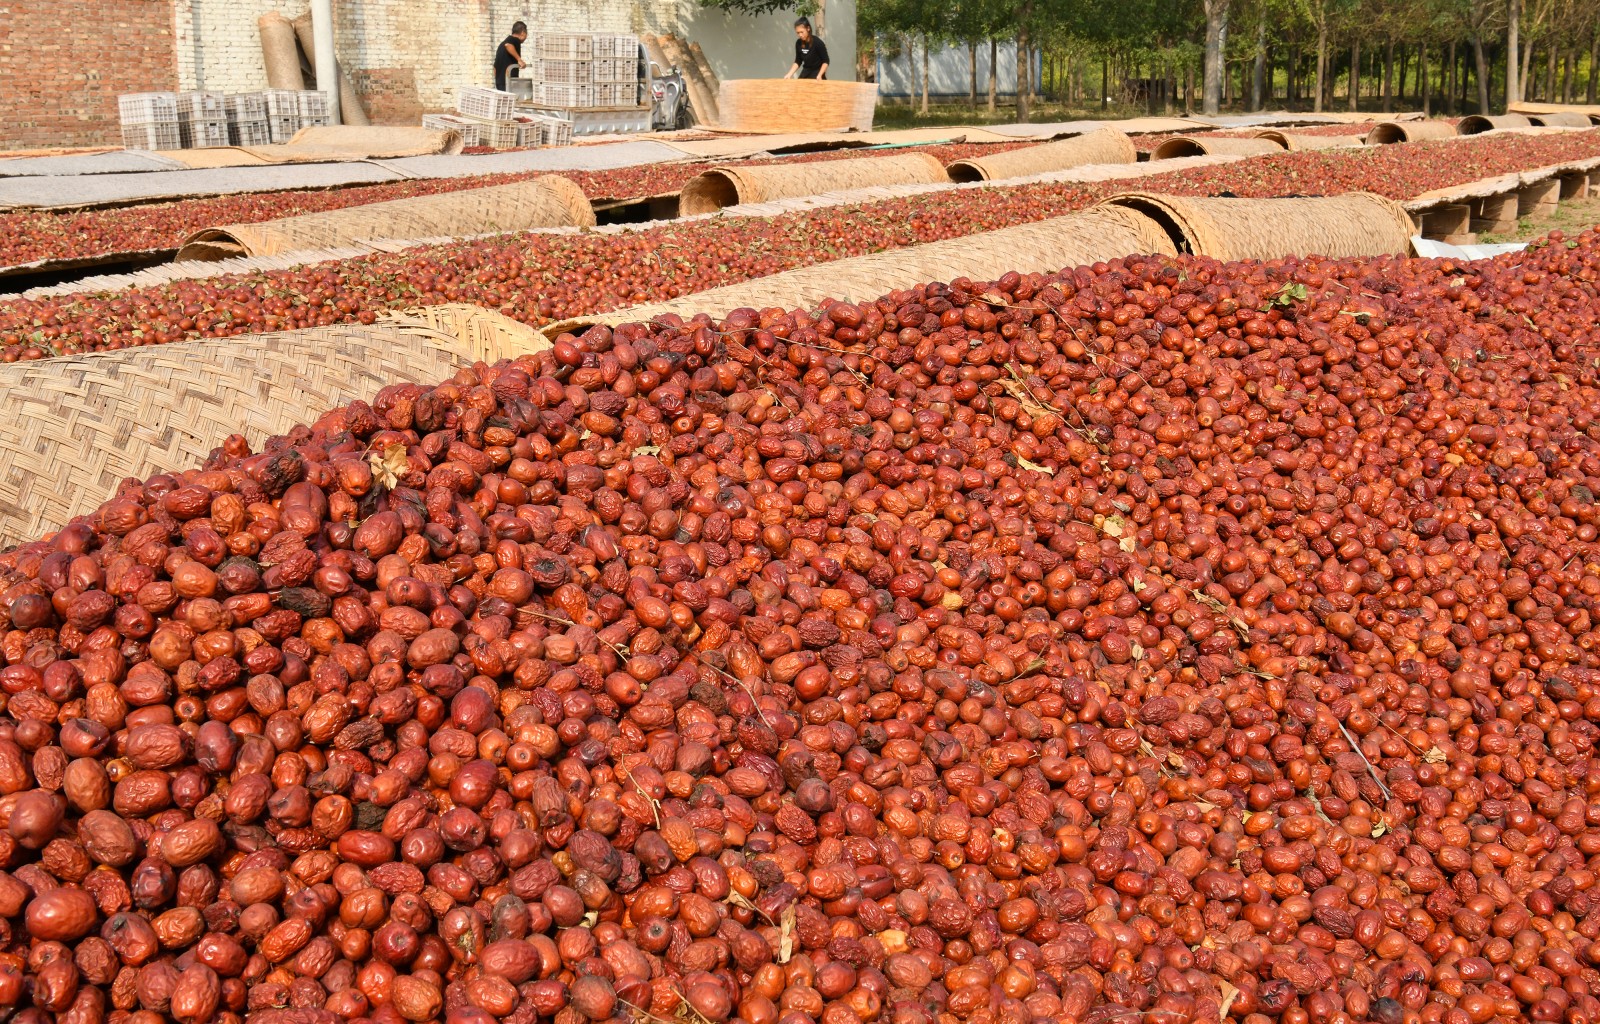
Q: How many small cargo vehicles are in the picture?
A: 1